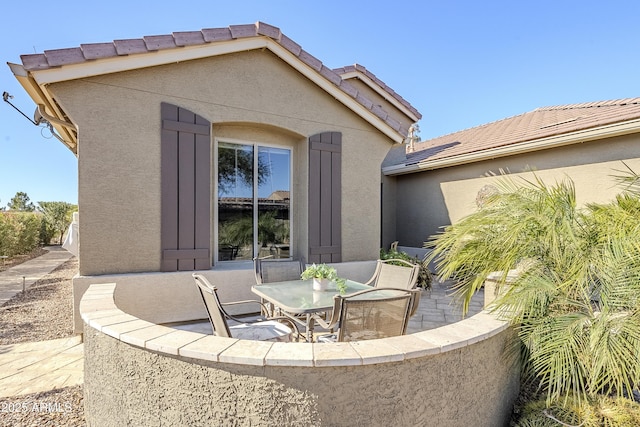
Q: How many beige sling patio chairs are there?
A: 4